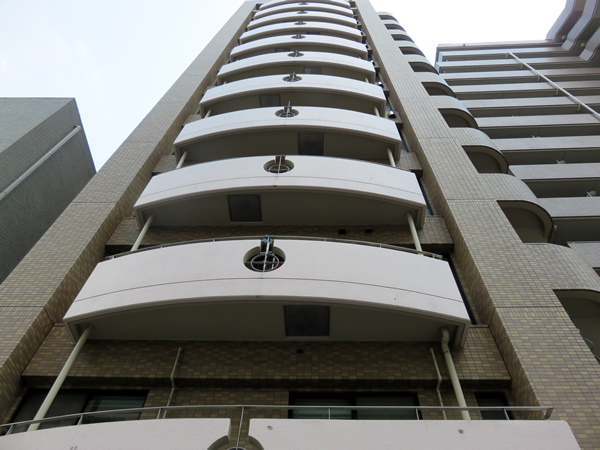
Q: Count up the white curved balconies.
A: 11